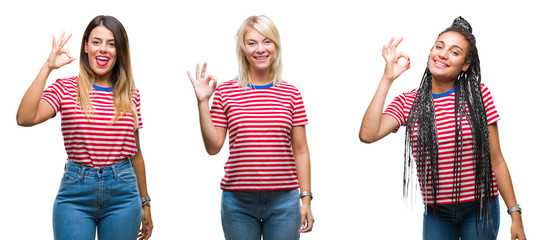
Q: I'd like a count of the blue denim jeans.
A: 3